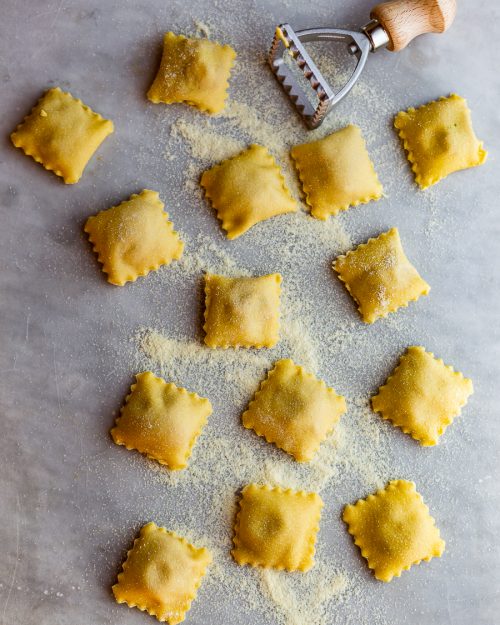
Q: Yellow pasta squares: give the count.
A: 14